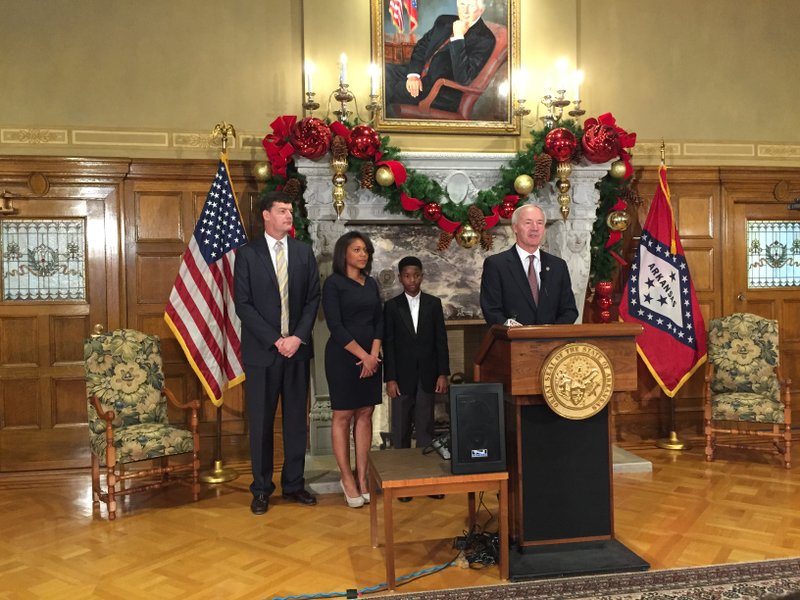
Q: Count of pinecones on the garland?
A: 8